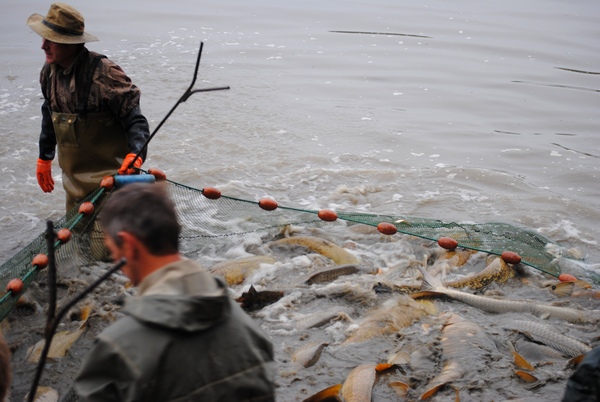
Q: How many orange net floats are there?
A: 13